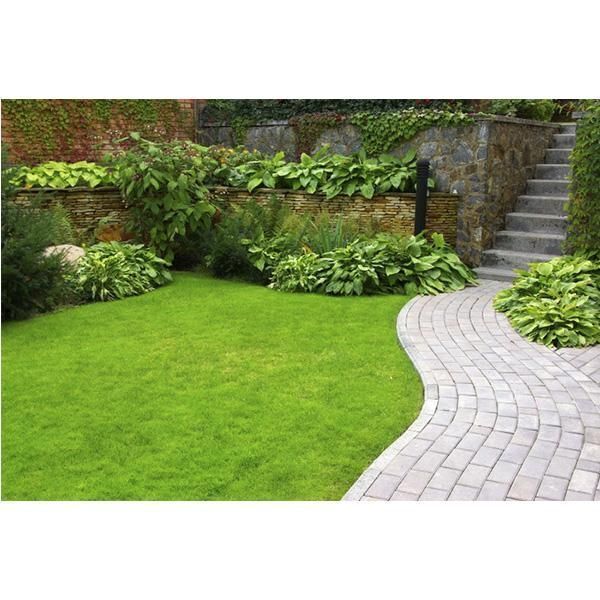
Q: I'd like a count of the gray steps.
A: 10